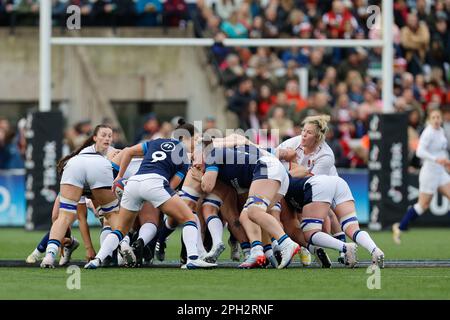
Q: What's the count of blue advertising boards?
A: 2